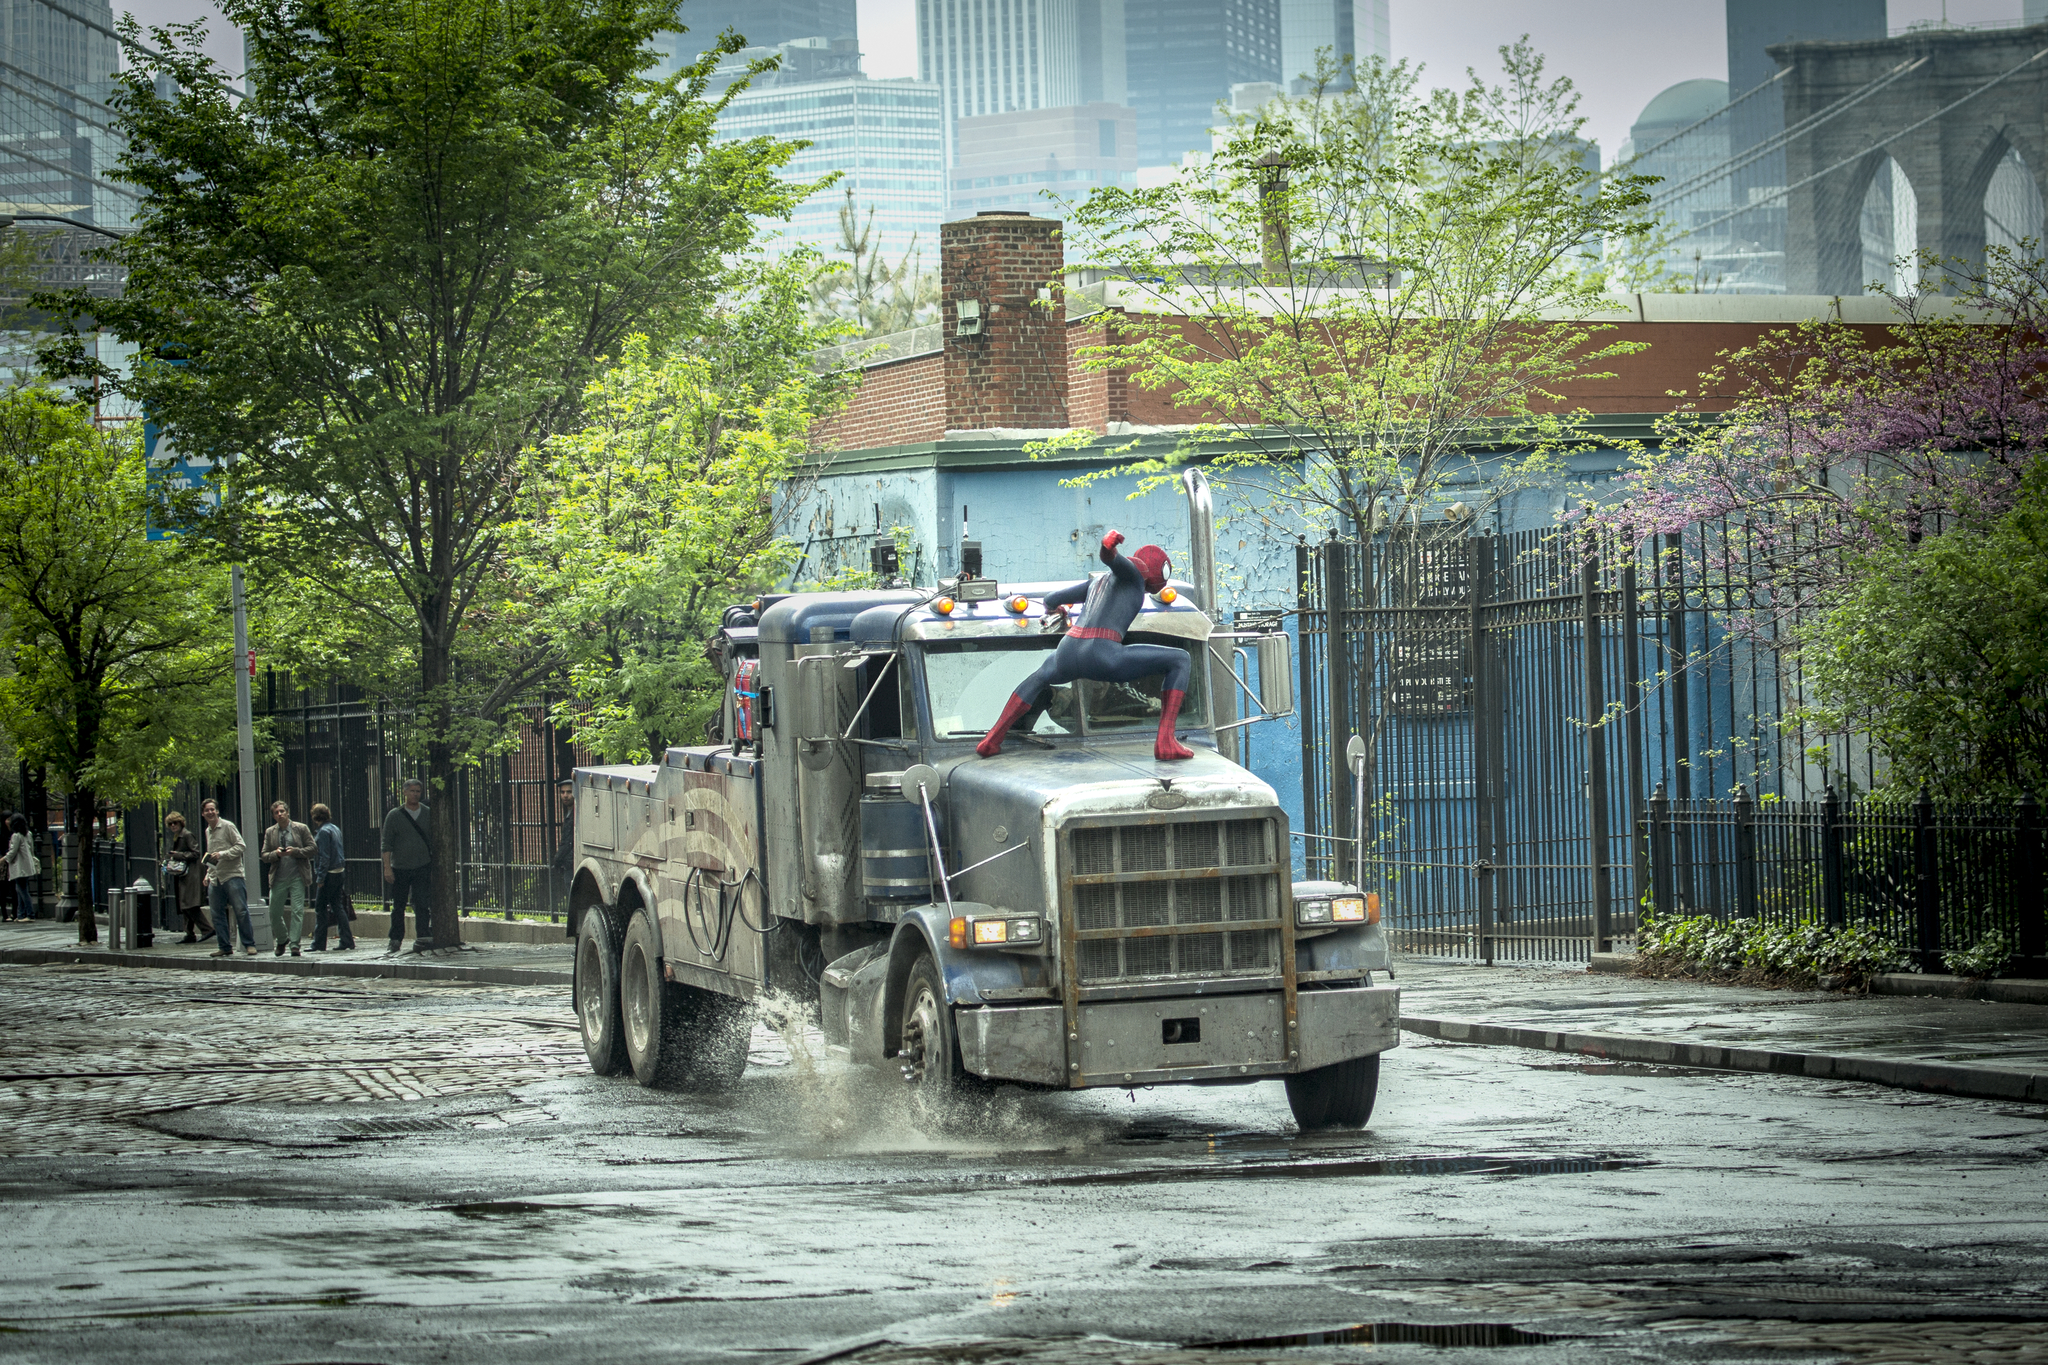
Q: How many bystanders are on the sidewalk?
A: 8